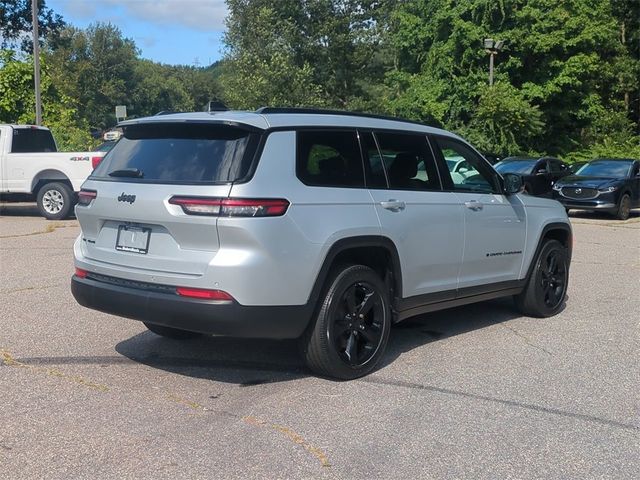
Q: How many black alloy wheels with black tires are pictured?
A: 2